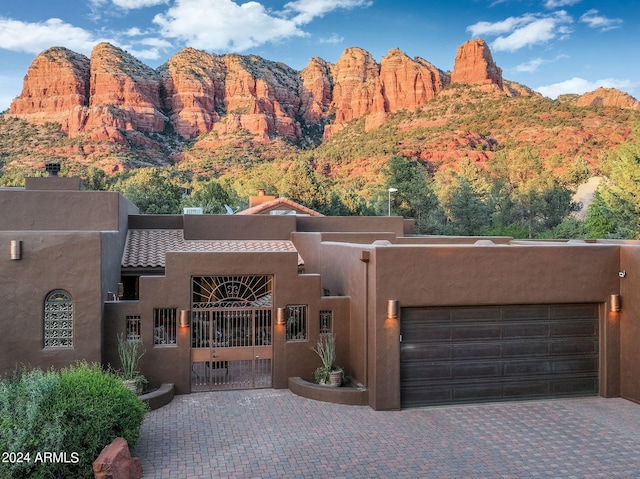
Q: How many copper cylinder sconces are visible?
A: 5